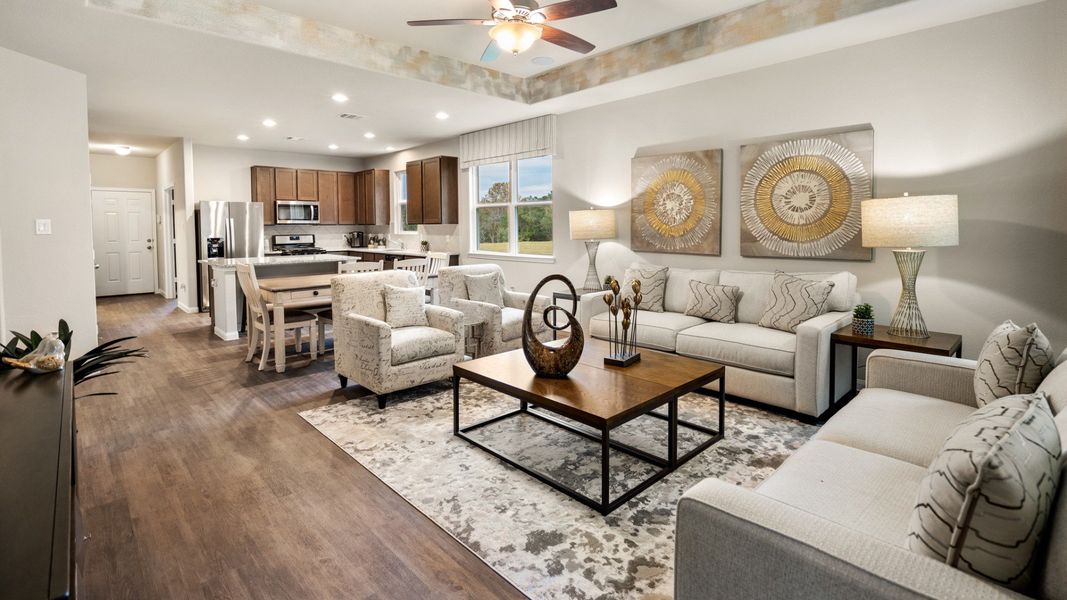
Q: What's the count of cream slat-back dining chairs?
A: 4